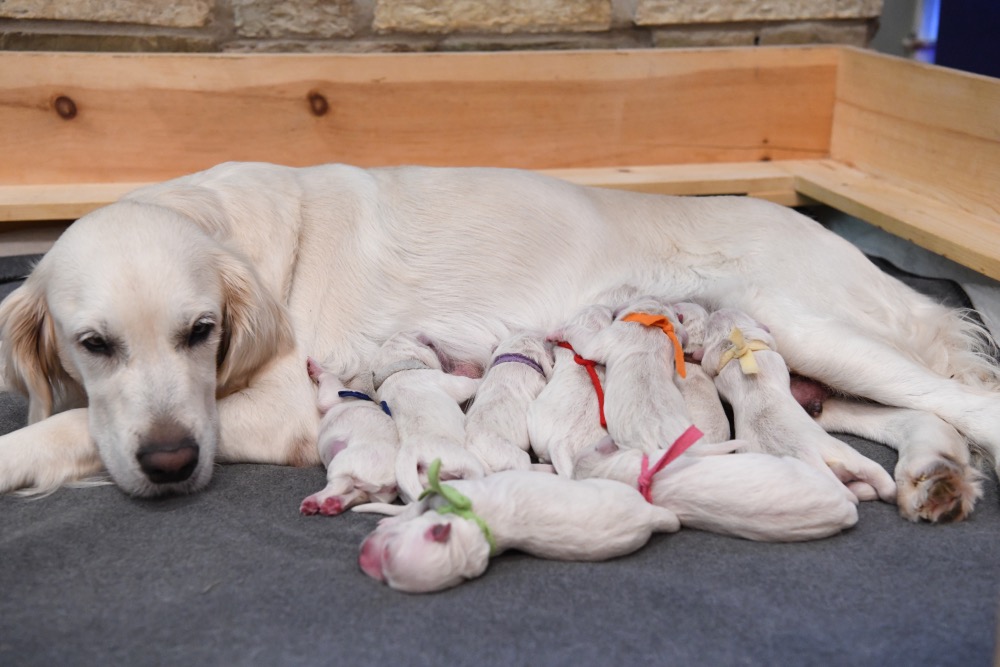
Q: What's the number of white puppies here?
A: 9